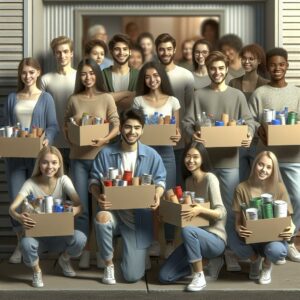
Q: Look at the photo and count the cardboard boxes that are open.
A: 9